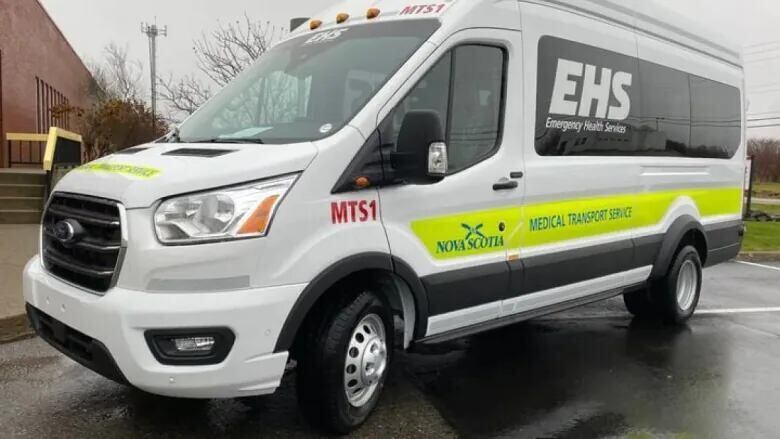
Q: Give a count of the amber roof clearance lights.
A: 3